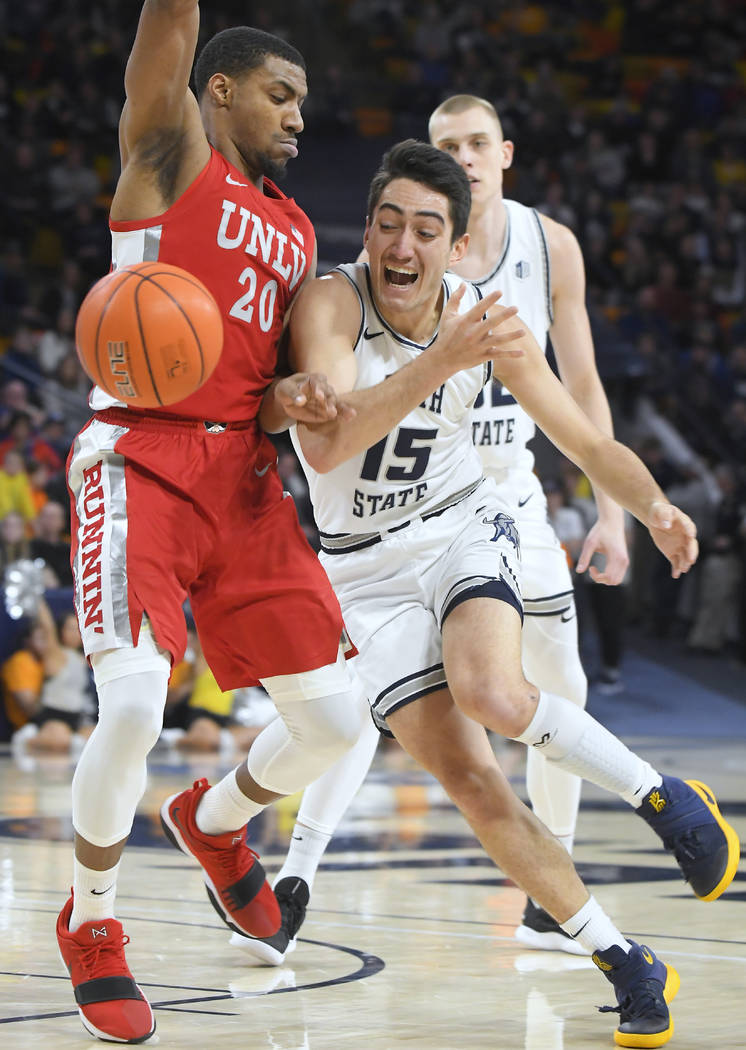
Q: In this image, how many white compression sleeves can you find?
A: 5